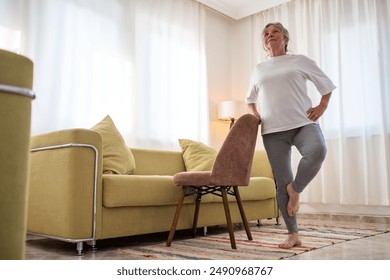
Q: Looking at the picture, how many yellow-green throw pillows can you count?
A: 2